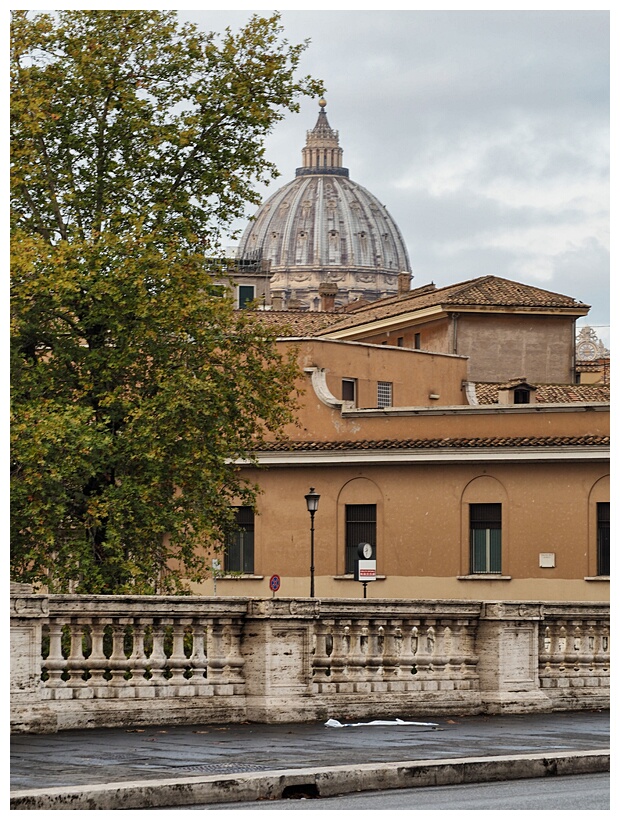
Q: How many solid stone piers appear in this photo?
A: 3